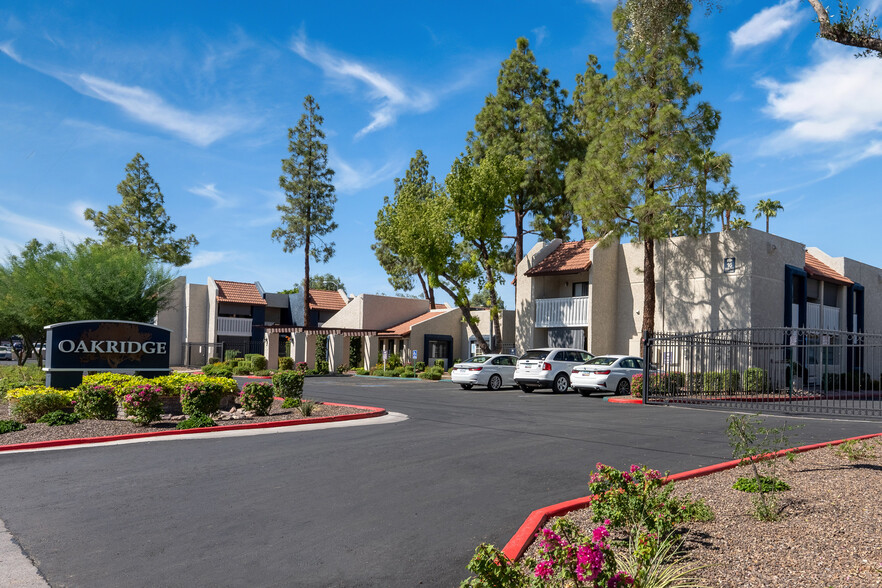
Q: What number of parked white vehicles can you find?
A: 3